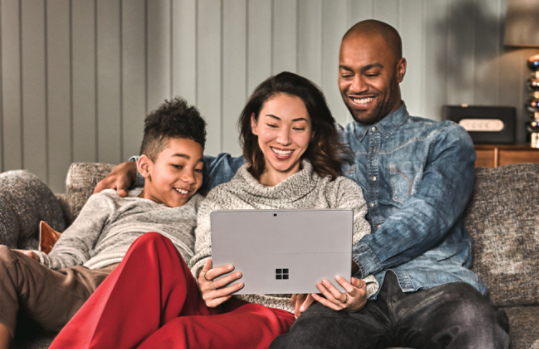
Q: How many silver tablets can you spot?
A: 1